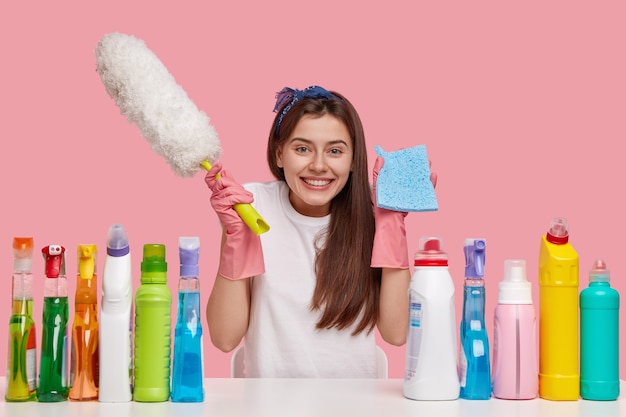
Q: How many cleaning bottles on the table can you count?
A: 11